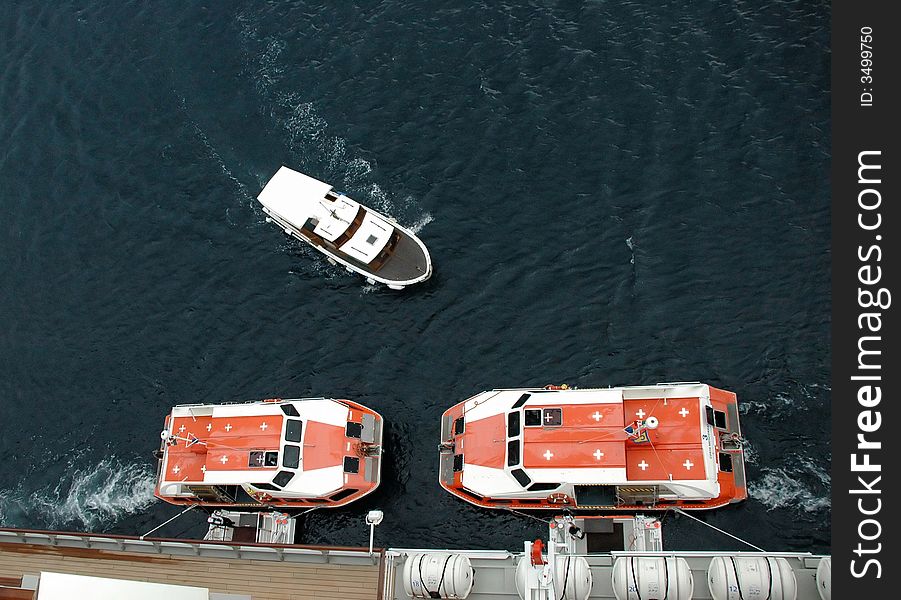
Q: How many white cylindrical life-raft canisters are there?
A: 5